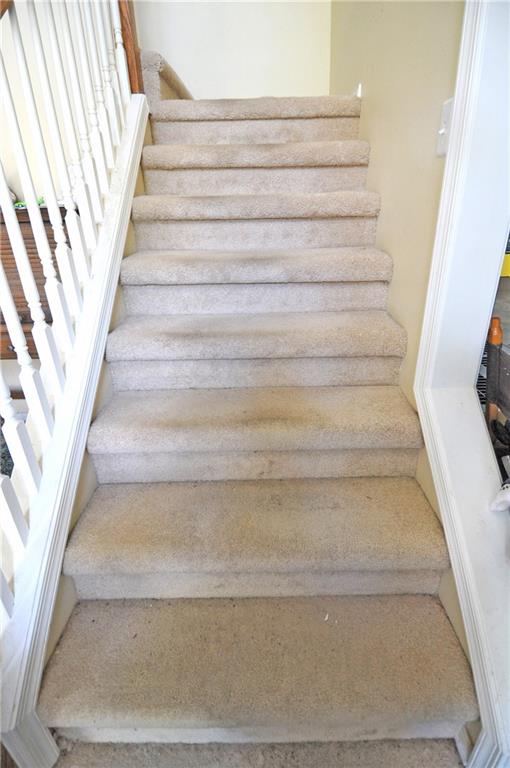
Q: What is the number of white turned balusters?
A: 15